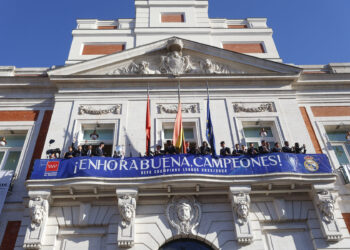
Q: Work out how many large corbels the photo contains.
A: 4